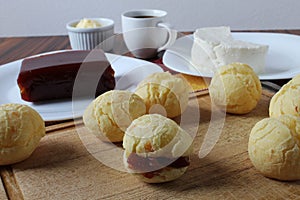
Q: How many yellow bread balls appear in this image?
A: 7